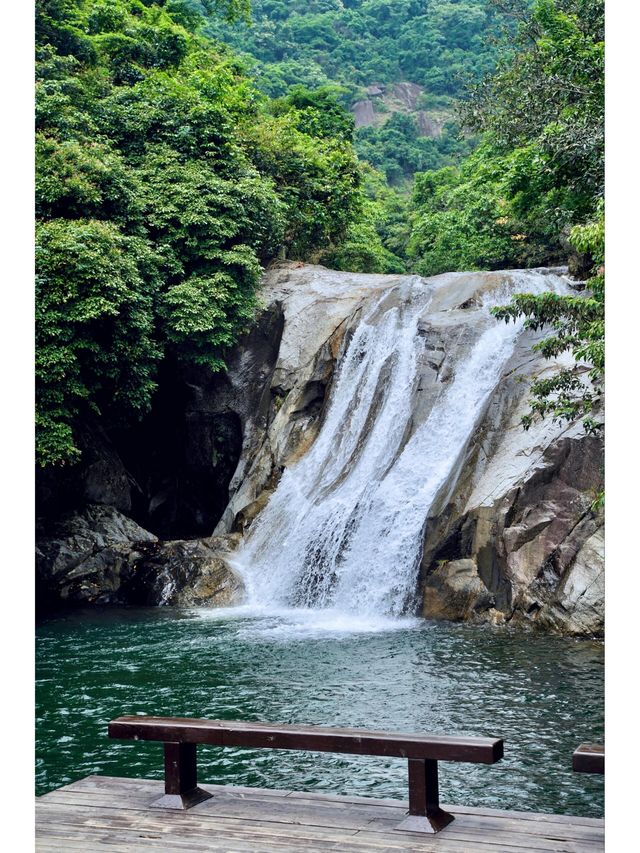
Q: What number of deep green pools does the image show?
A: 1